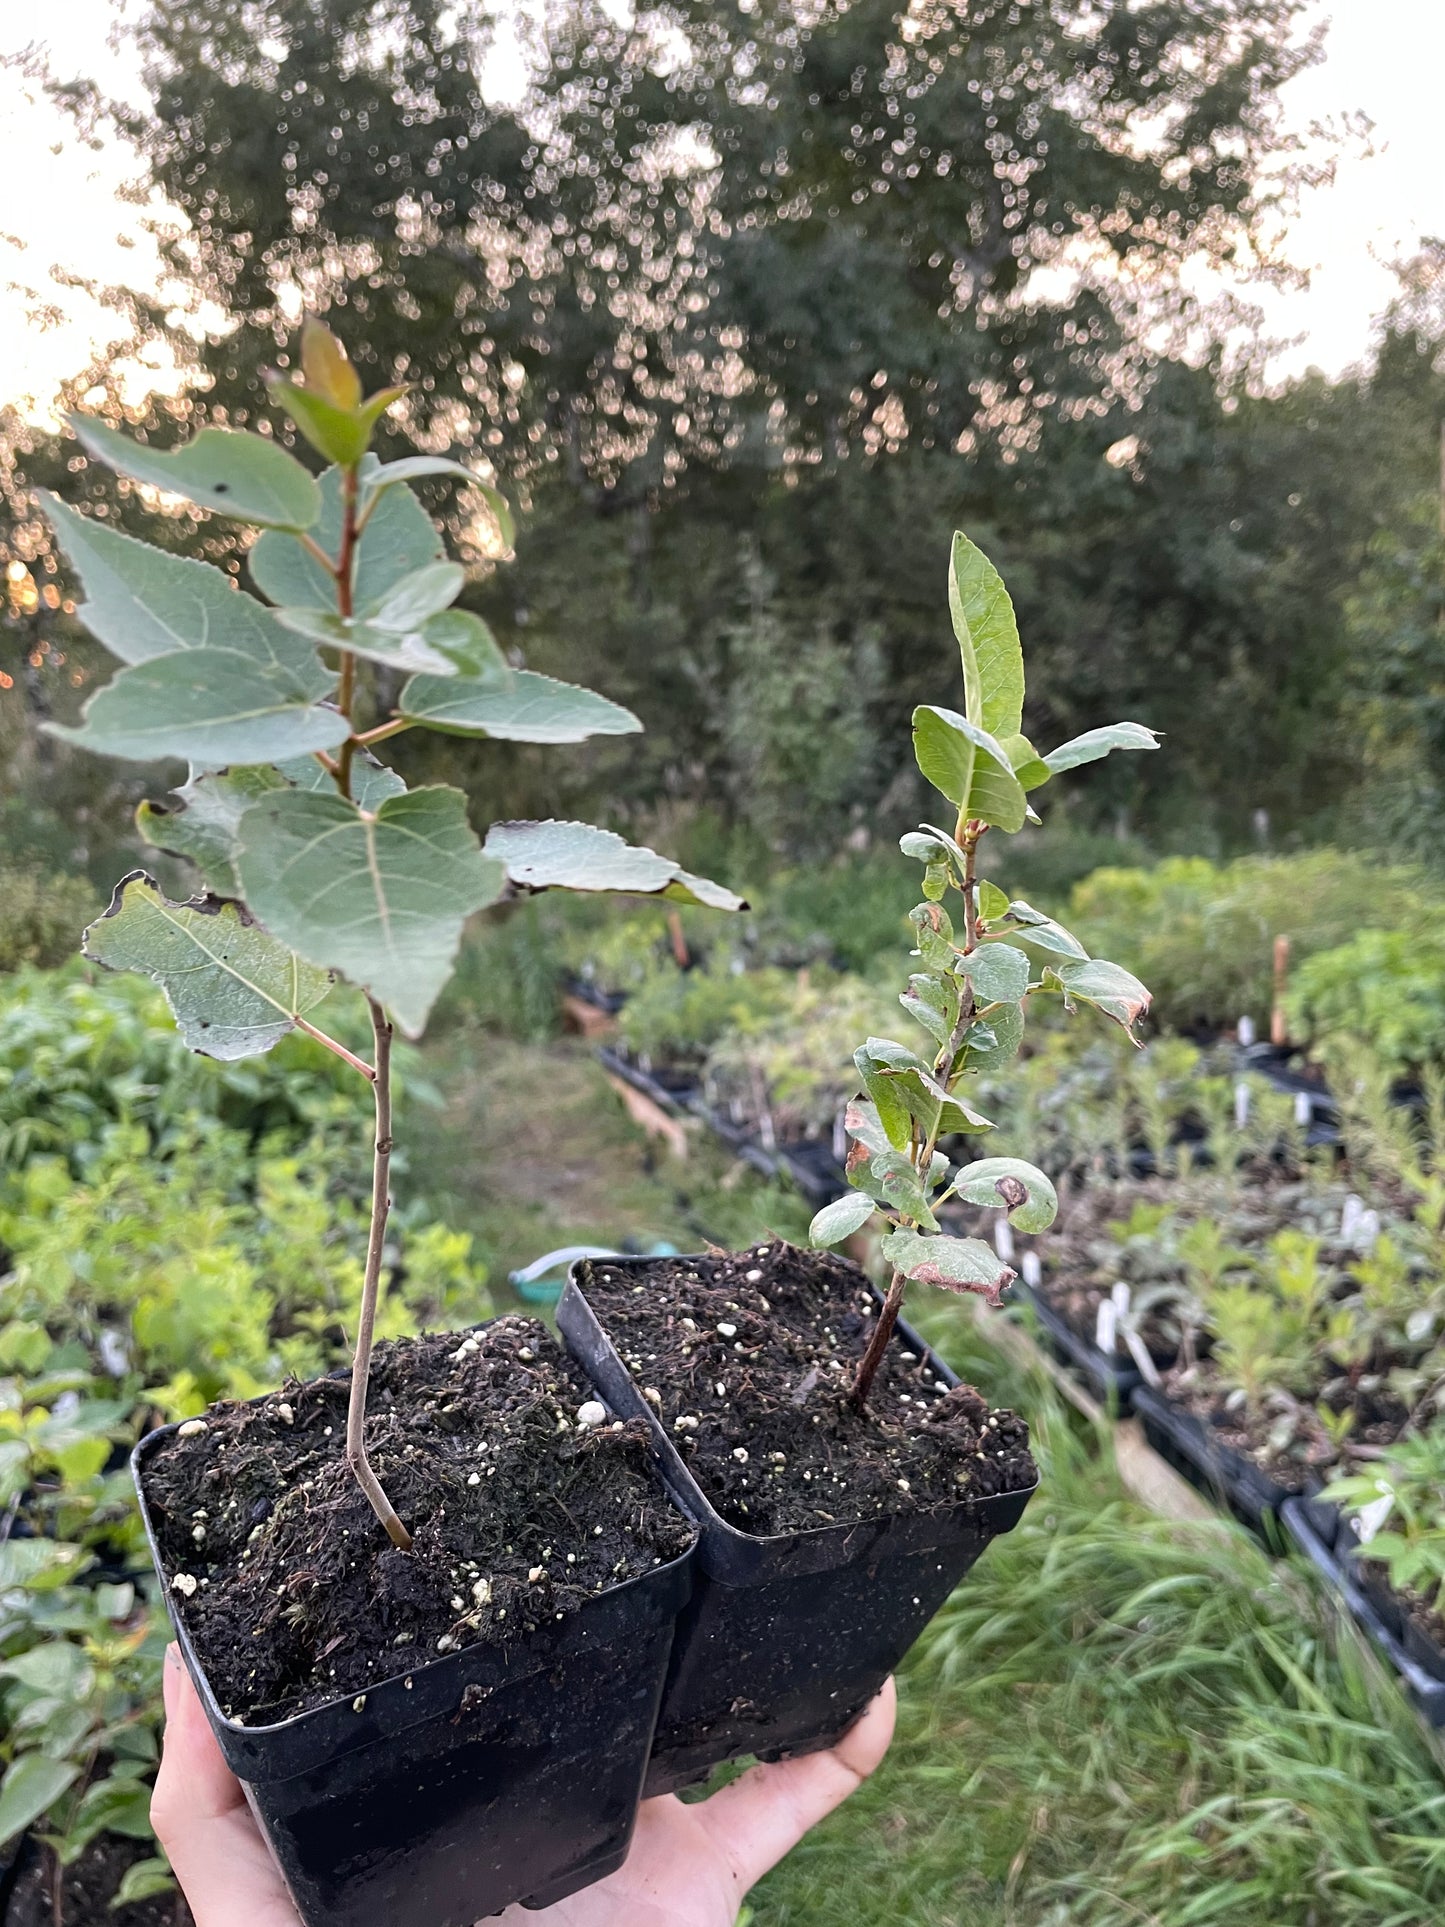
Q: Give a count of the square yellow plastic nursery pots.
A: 0